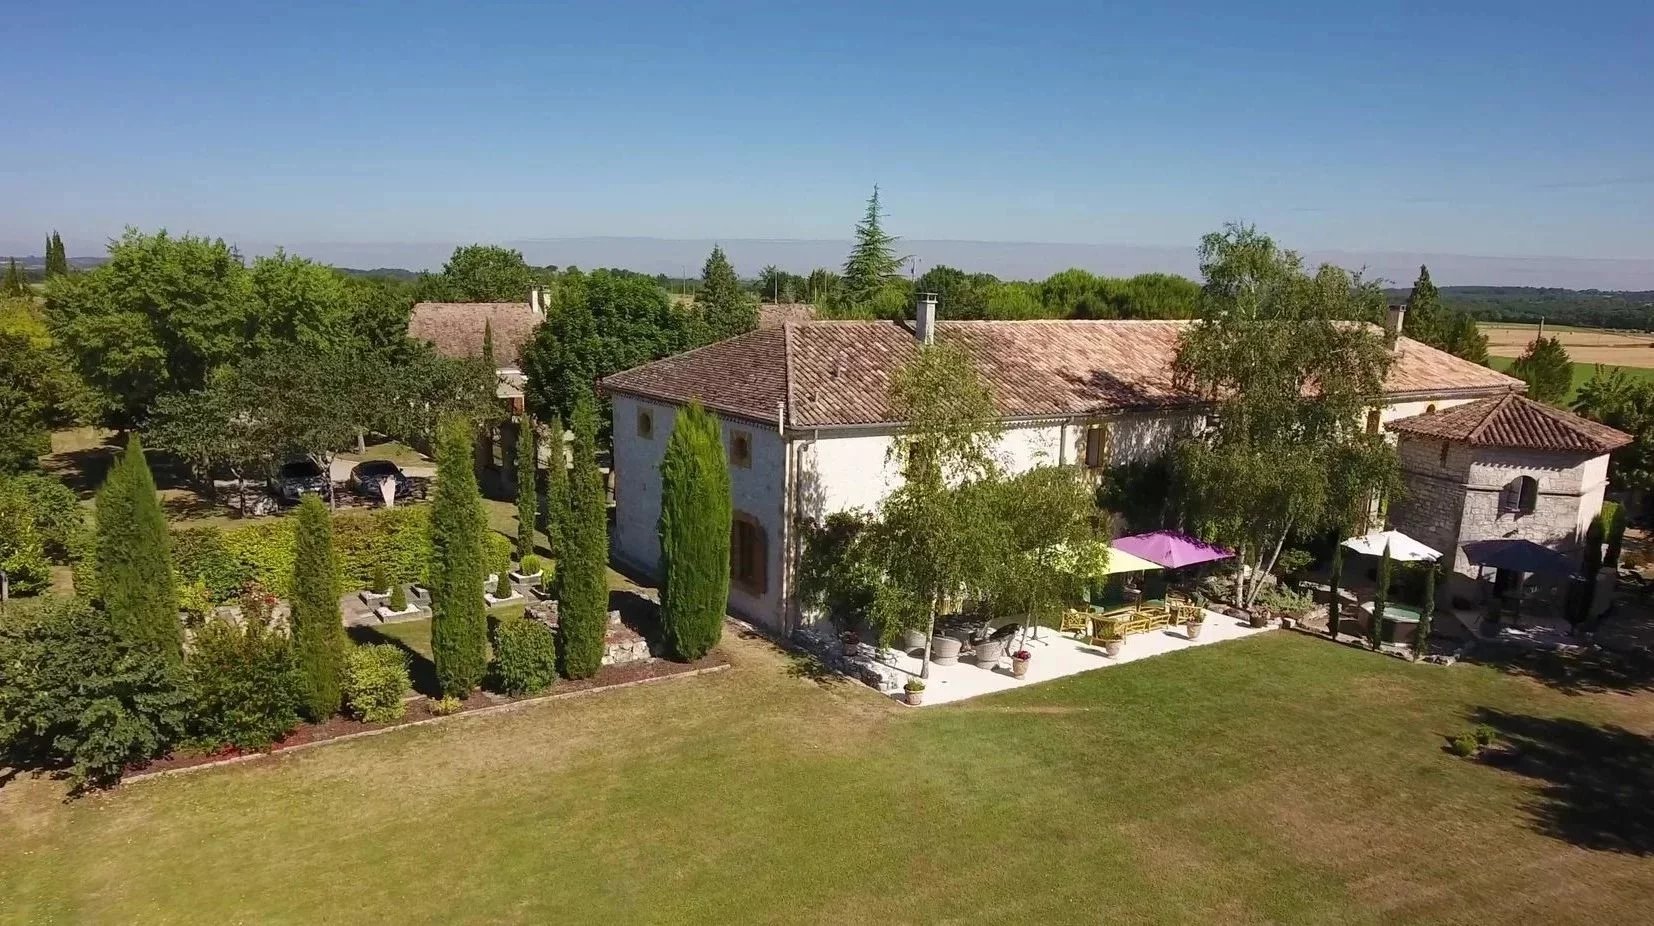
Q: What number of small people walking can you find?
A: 0